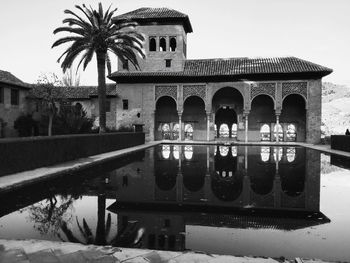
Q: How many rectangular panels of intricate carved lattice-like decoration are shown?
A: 4